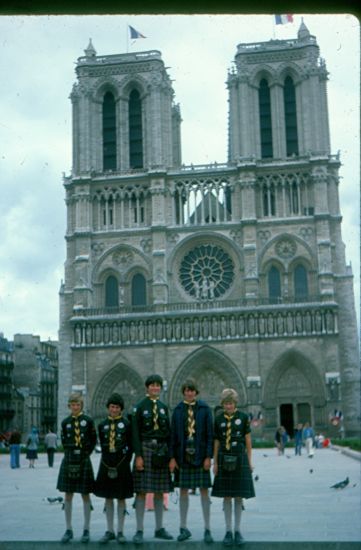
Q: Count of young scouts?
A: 5